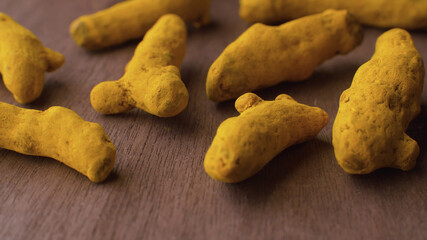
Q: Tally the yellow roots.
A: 8